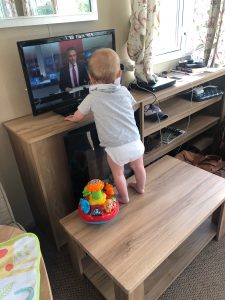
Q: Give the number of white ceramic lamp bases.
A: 1